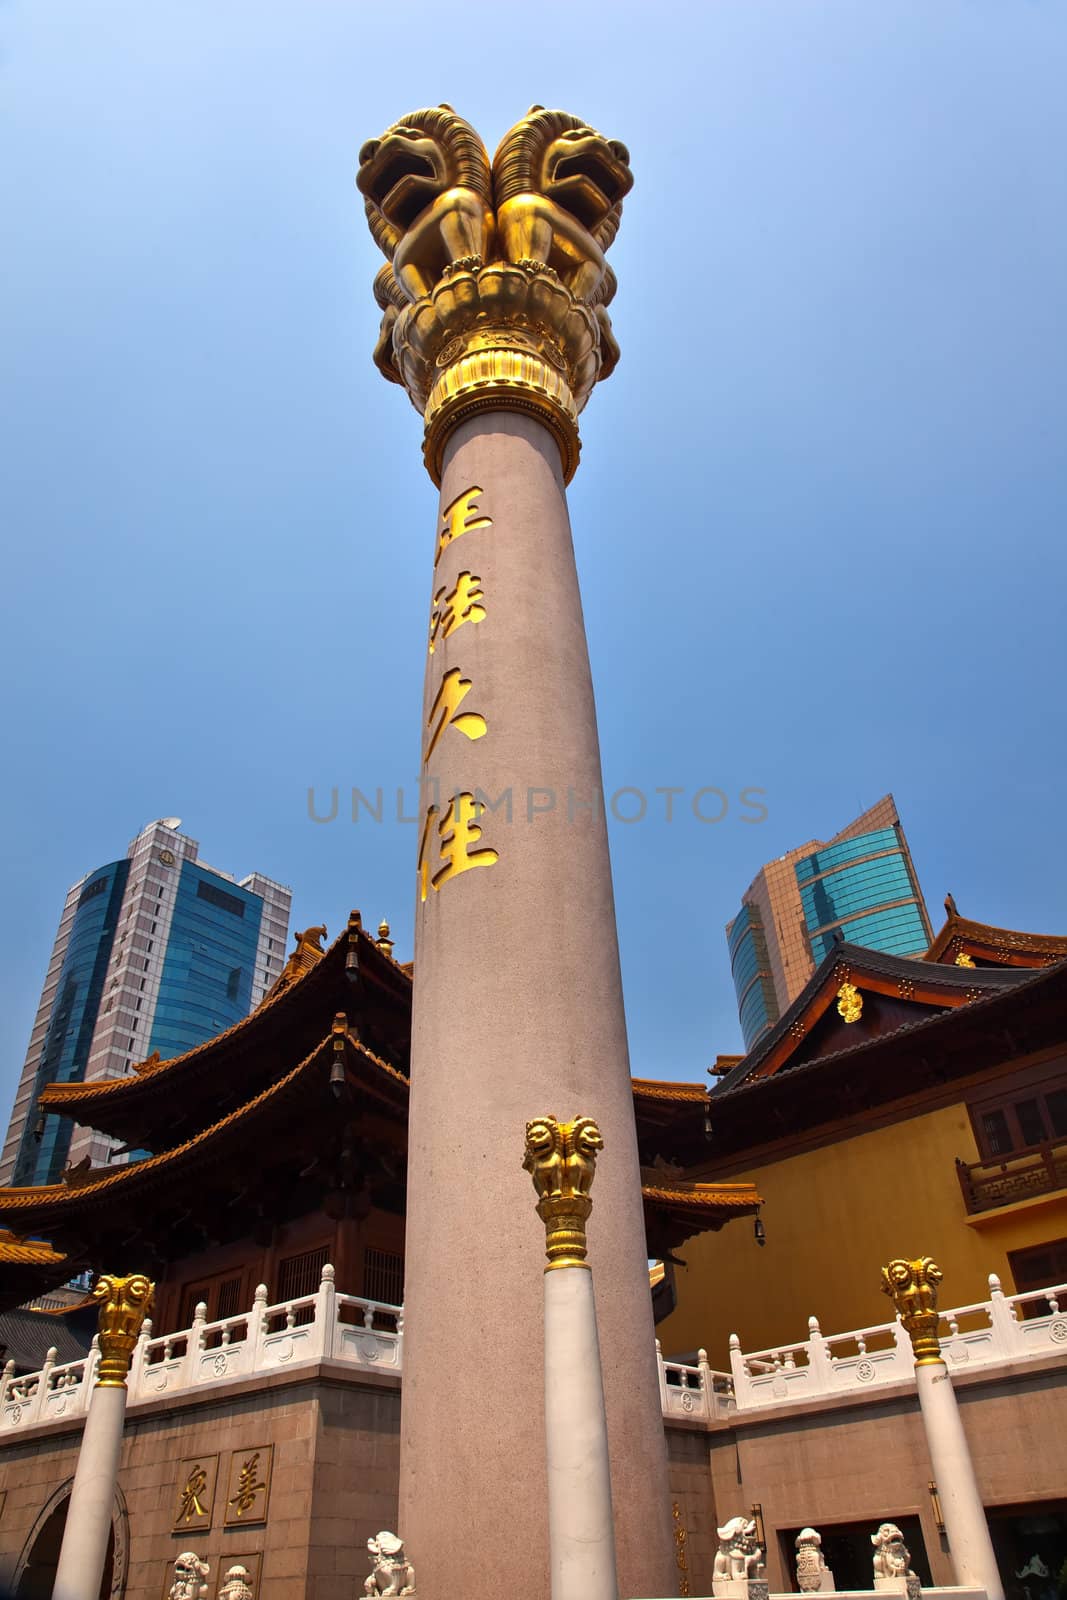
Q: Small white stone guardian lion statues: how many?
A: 6